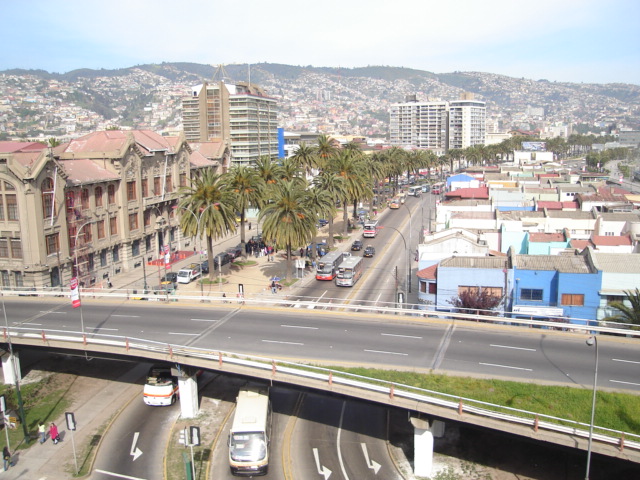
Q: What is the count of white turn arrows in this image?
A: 3